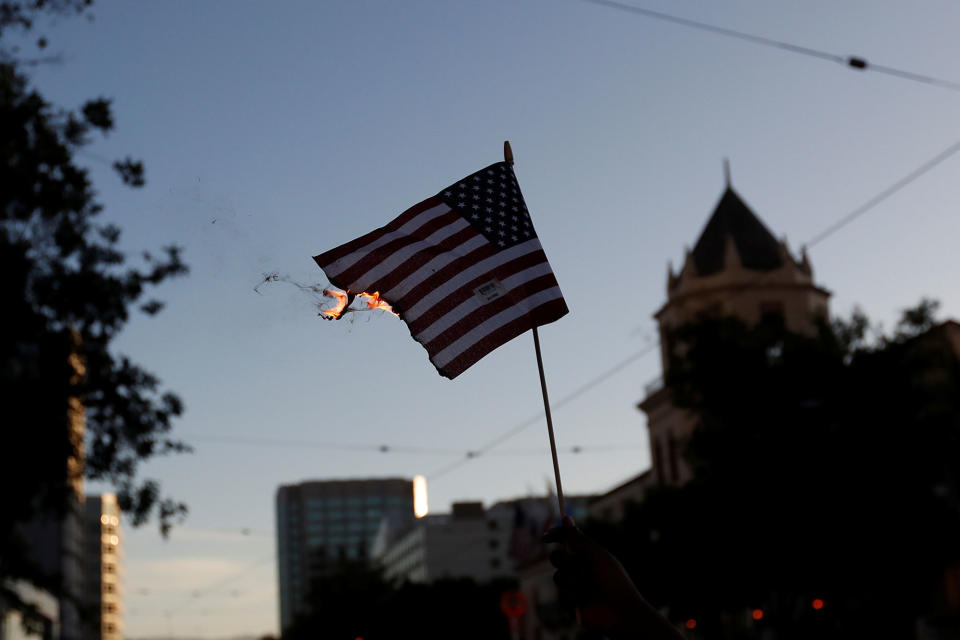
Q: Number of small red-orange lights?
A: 3